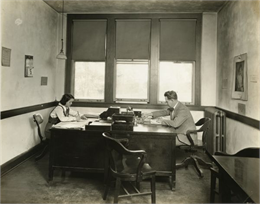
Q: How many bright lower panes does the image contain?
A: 3